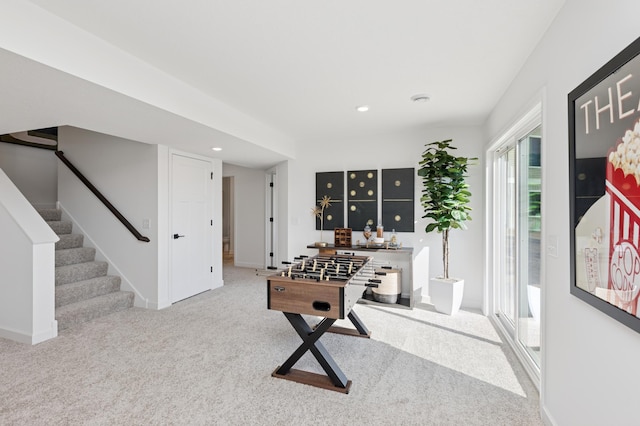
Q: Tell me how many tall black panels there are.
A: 3